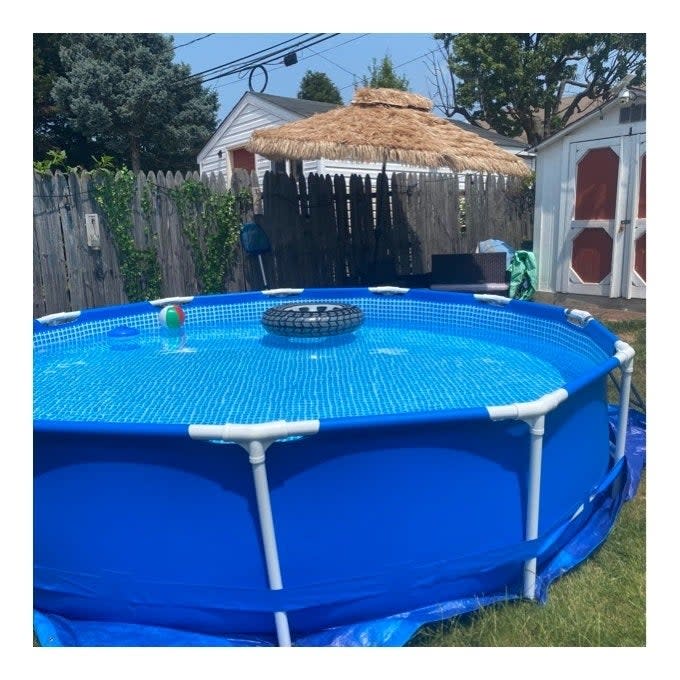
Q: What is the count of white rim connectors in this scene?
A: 9